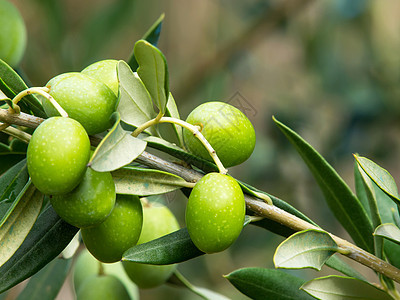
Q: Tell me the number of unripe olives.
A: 11